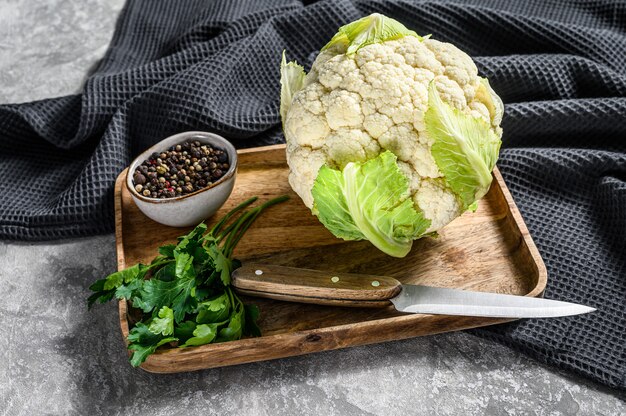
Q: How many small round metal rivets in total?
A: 3